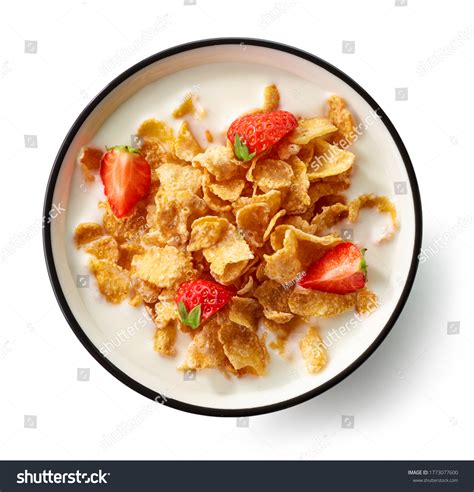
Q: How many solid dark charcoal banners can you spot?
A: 1